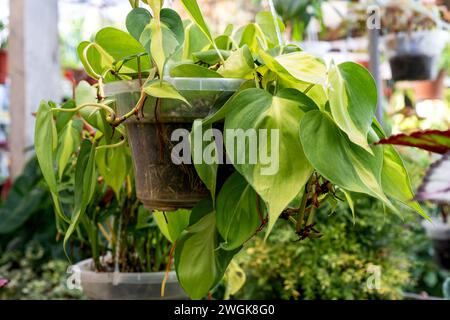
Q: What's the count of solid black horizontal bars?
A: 1